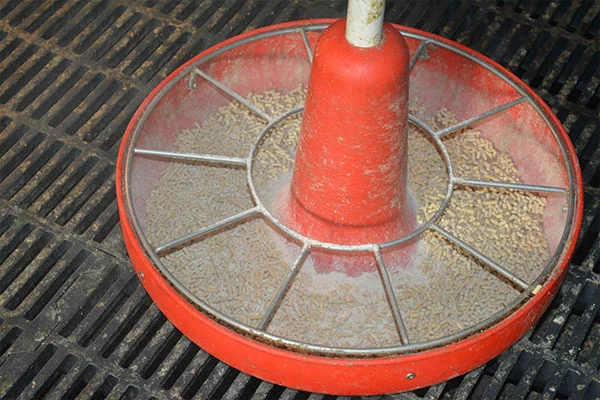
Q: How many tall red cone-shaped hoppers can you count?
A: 1